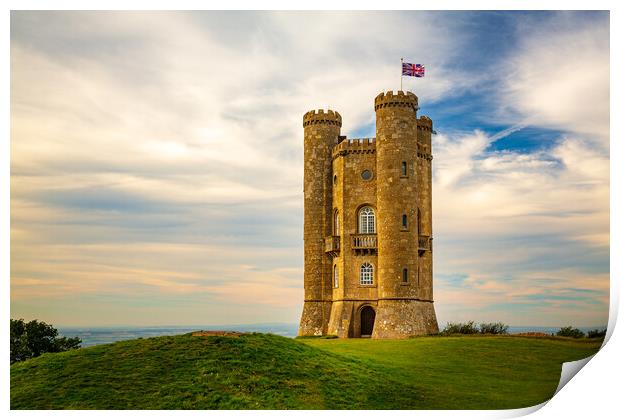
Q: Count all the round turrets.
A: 3